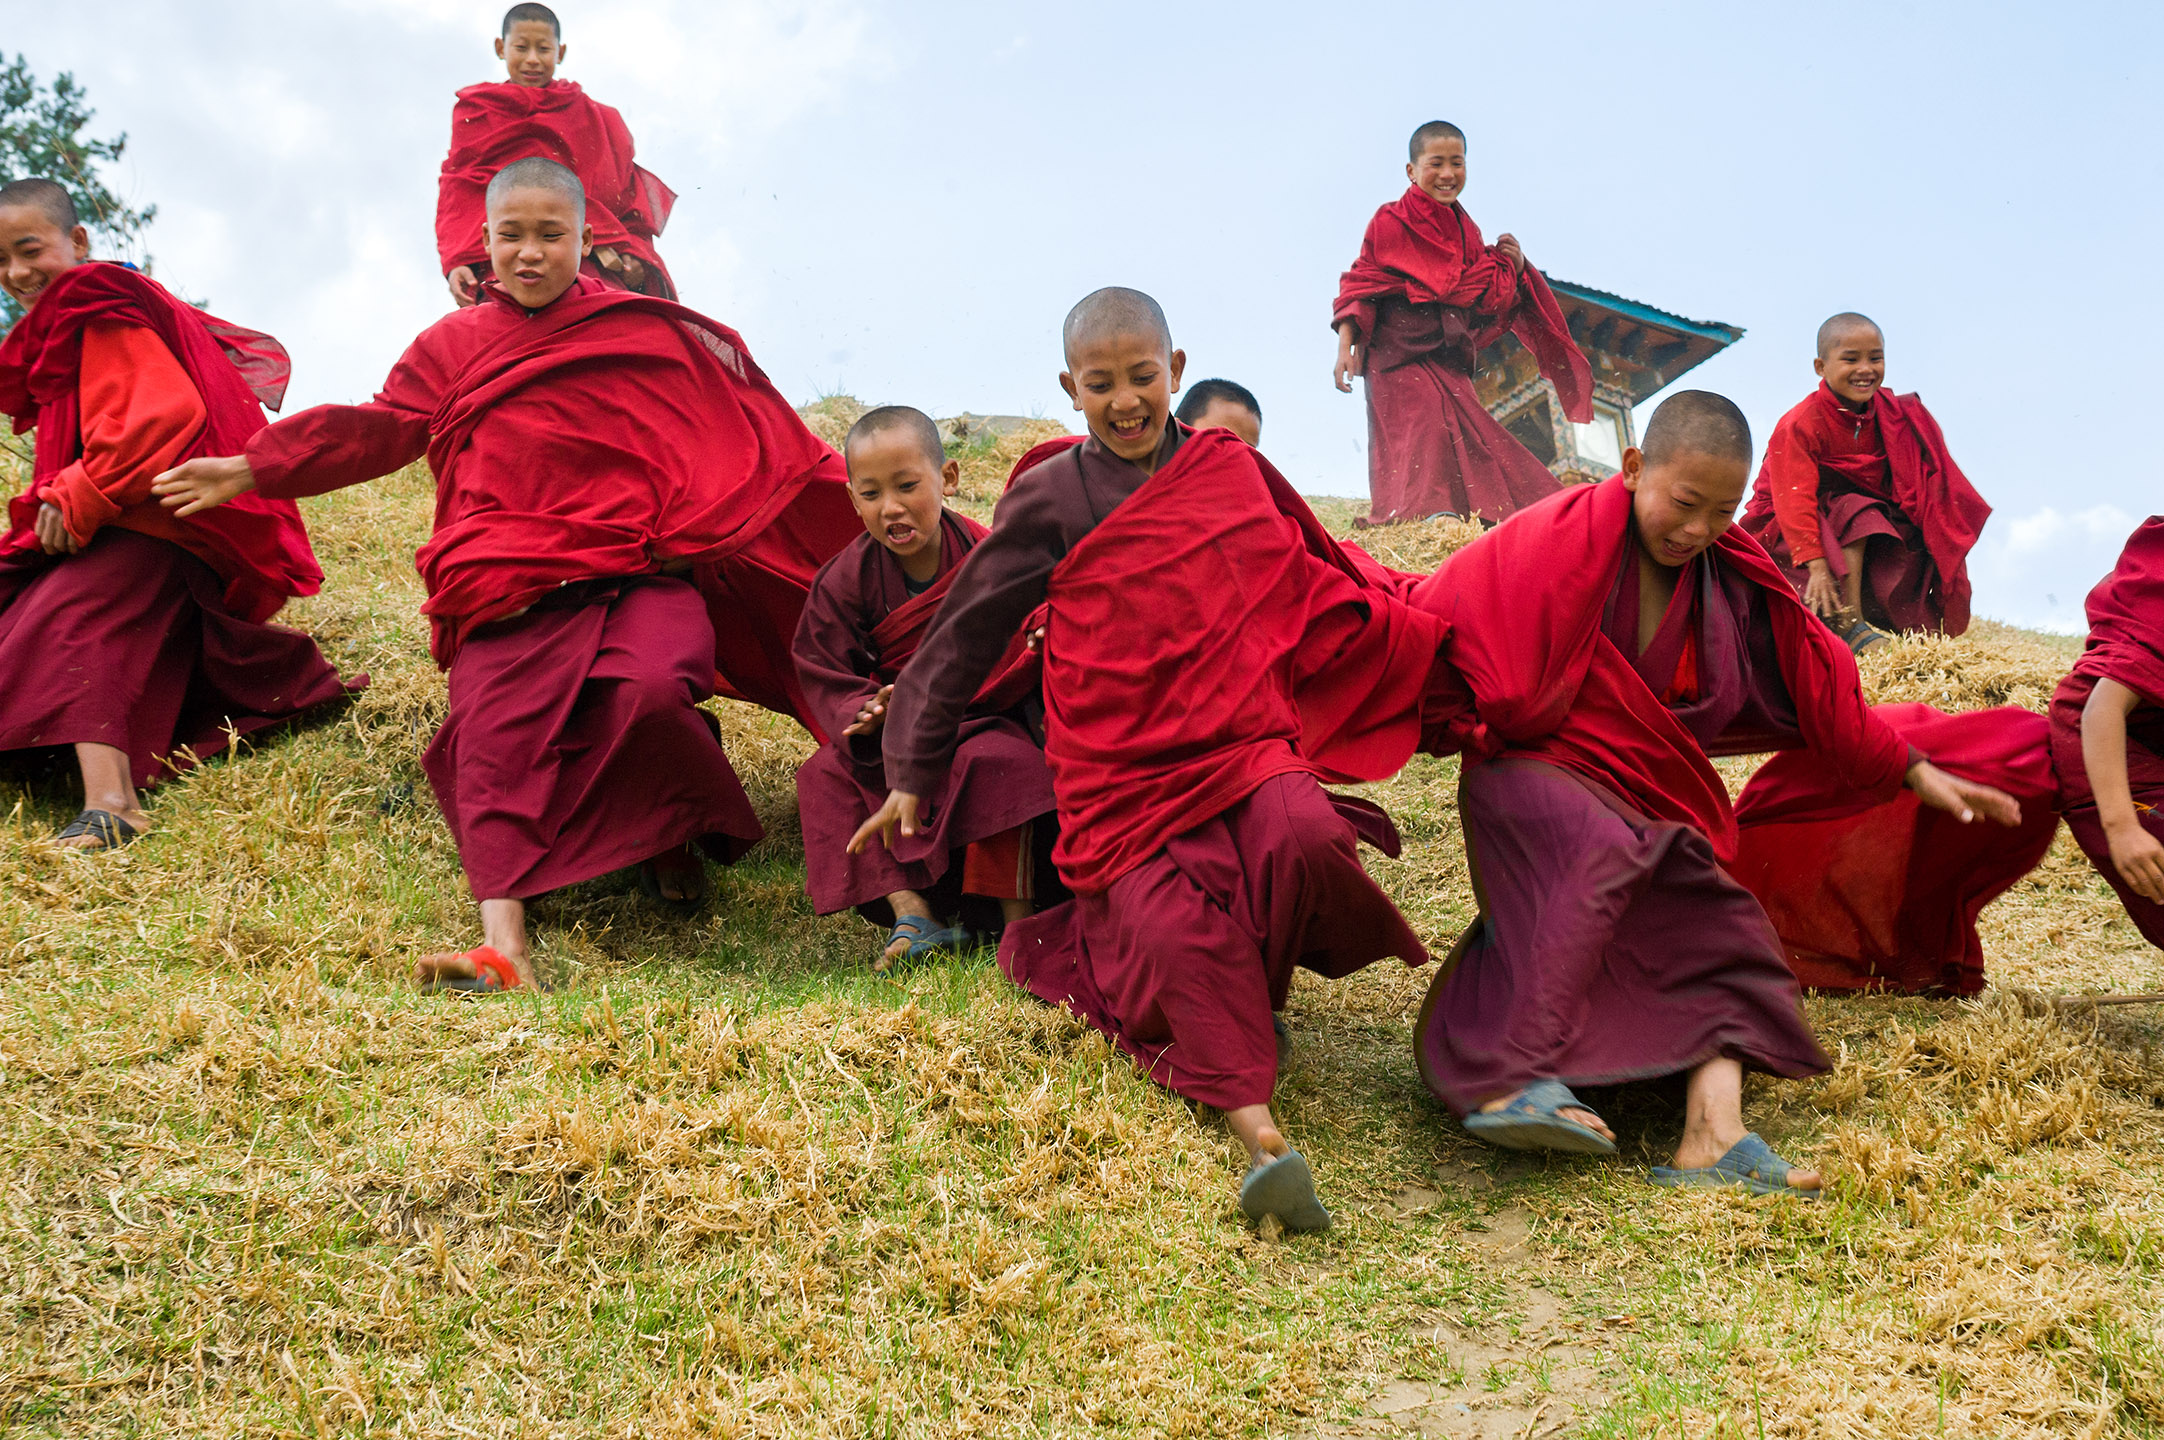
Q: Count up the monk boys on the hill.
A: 10